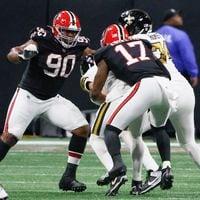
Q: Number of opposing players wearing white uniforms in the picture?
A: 2